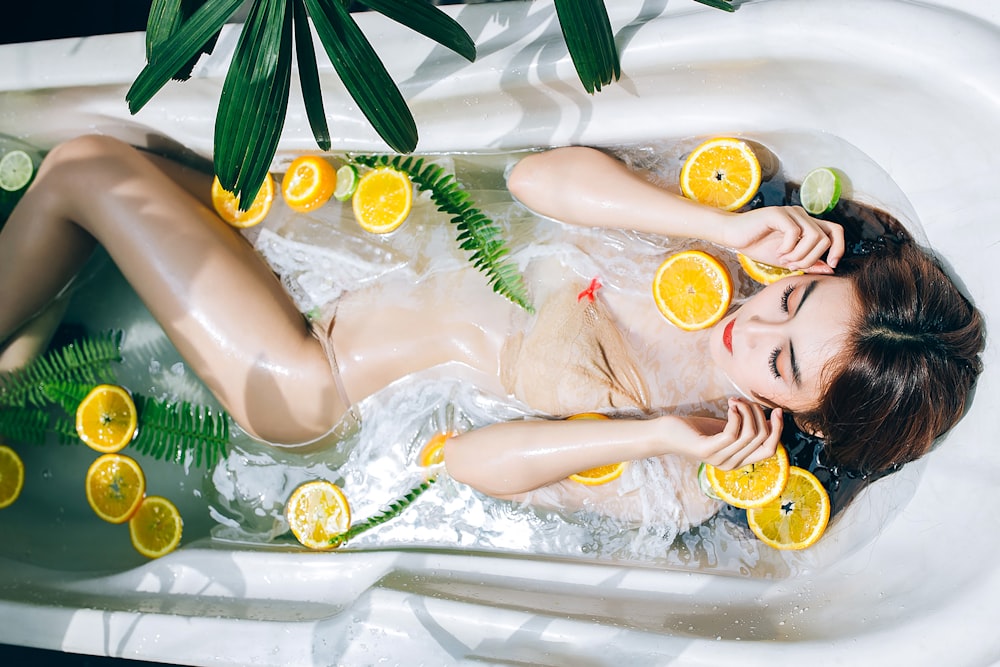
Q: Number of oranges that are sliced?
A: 15